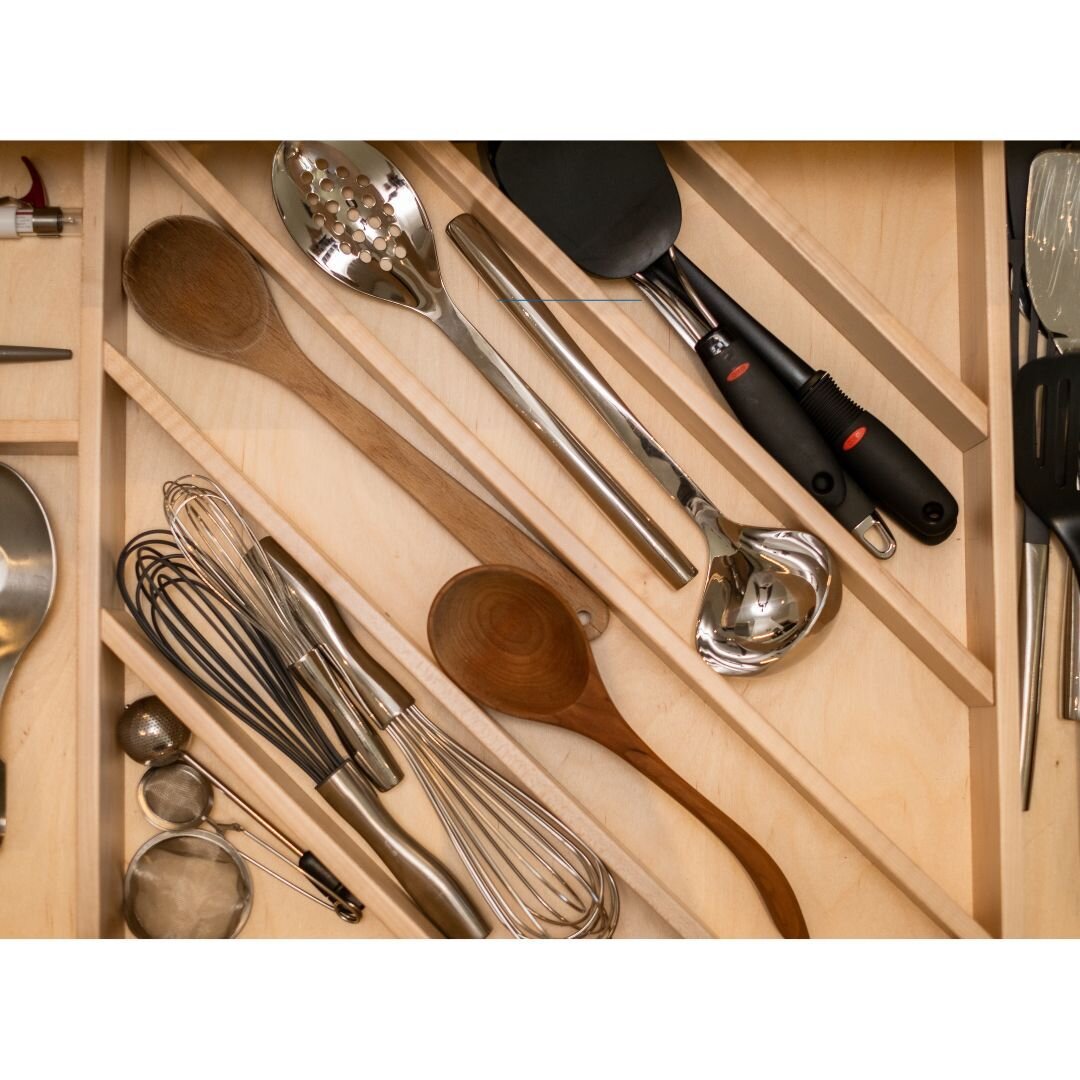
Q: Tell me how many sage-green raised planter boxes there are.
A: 0